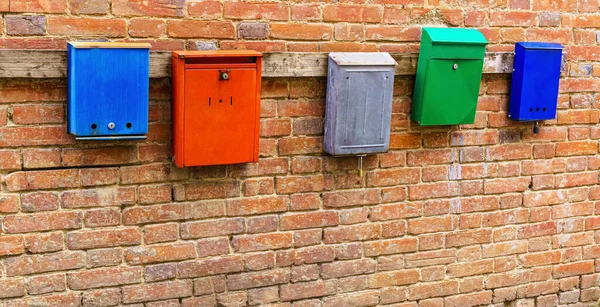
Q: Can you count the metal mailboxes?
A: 5